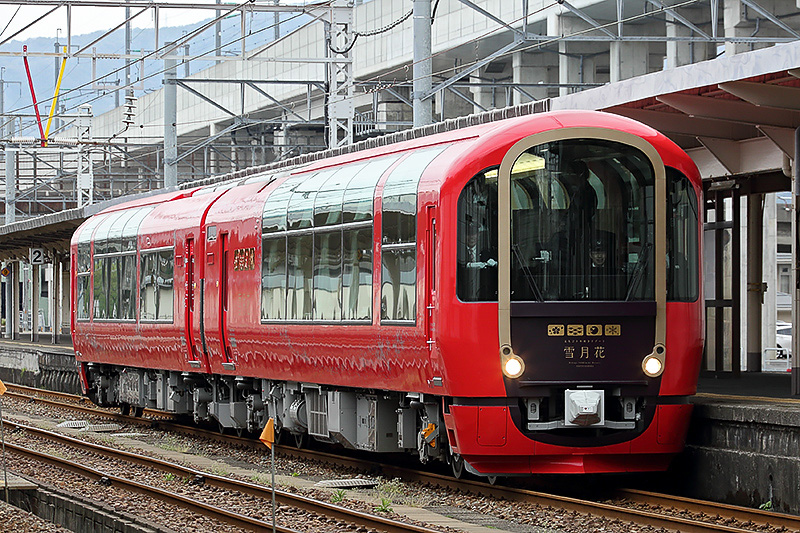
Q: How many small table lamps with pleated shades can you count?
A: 0